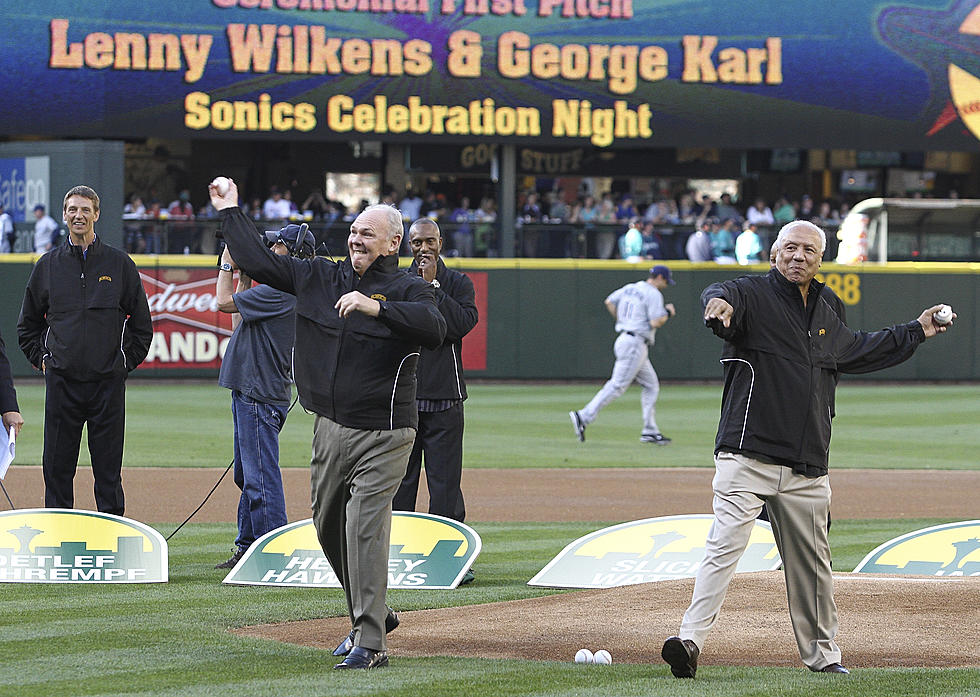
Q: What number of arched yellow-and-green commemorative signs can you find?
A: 4